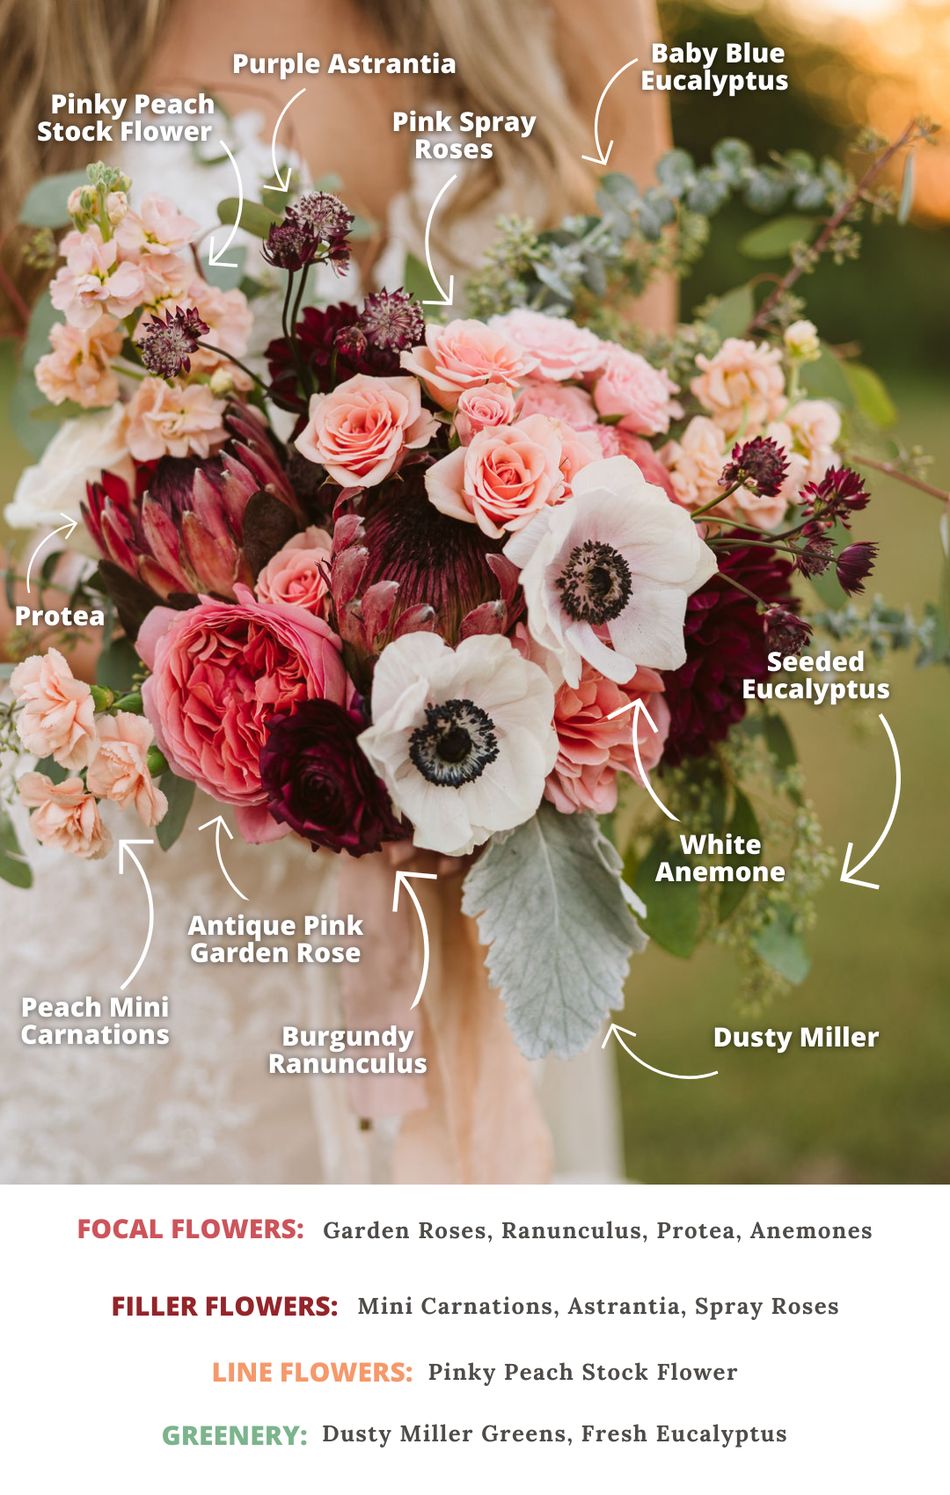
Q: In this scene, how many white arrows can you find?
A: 11